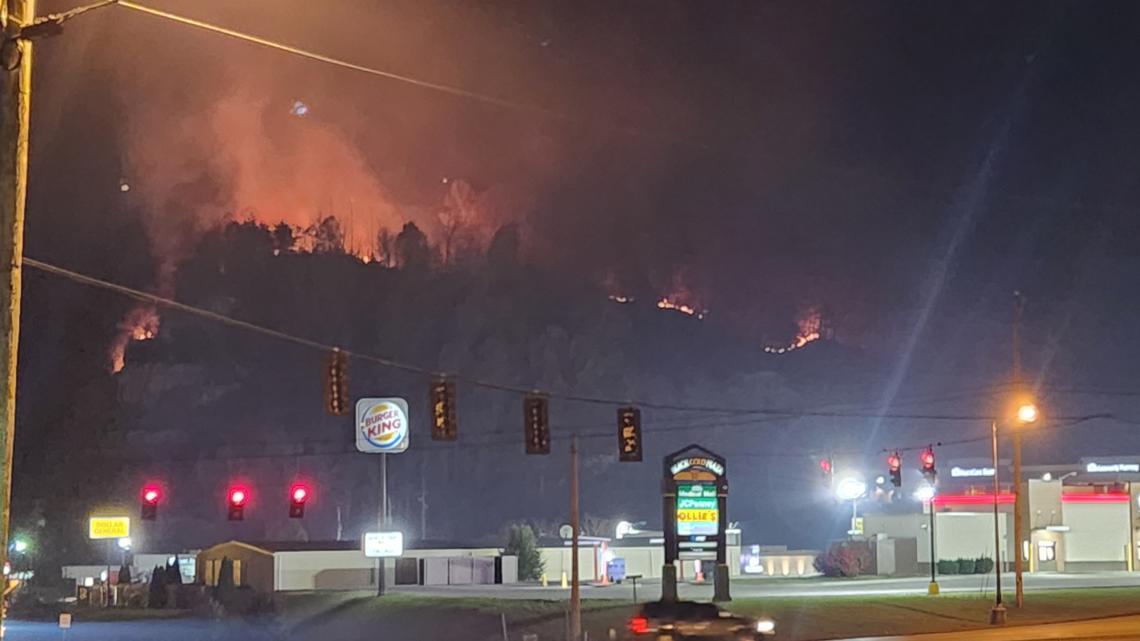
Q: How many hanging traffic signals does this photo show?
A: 10